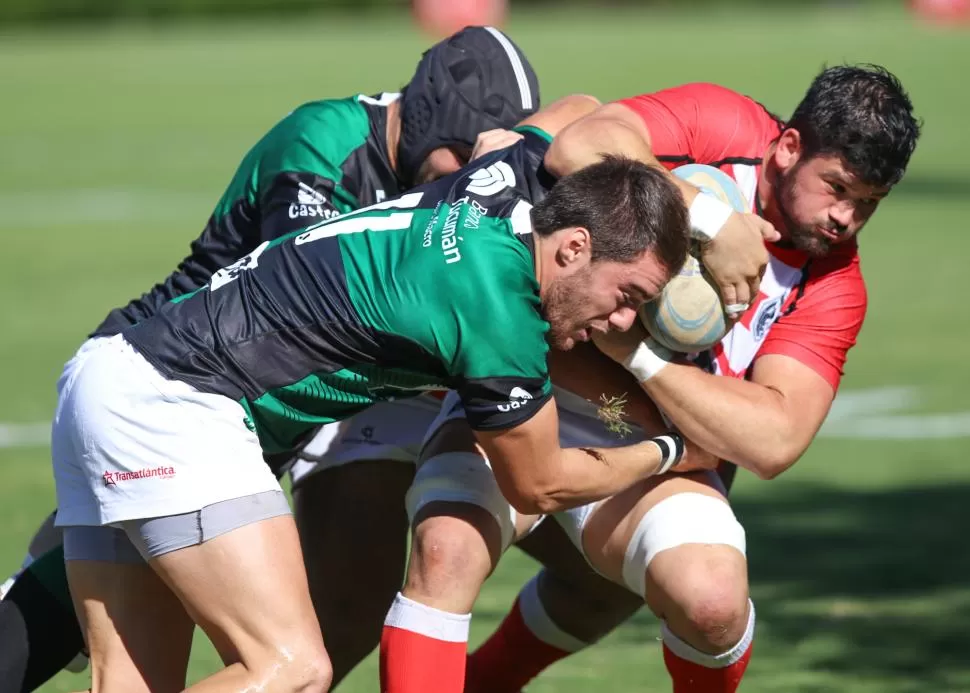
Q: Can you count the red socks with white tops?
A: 3